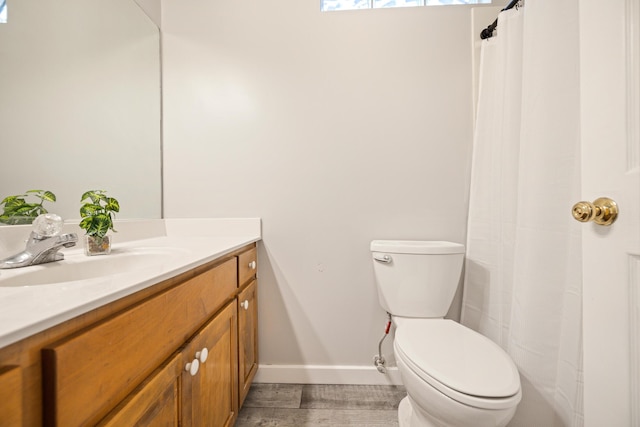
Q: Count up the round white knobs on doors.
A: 3